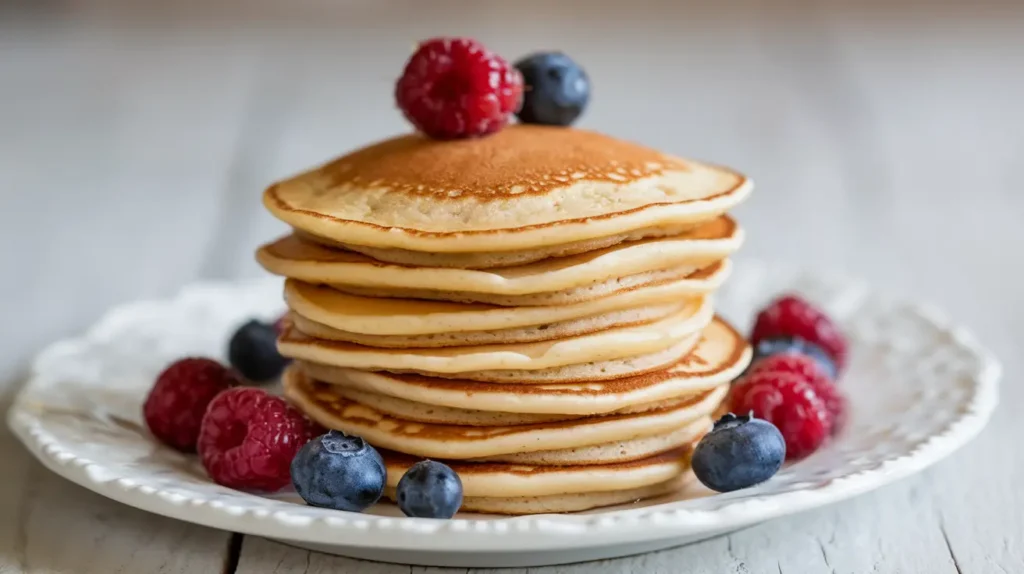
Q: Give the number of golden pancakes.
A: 7